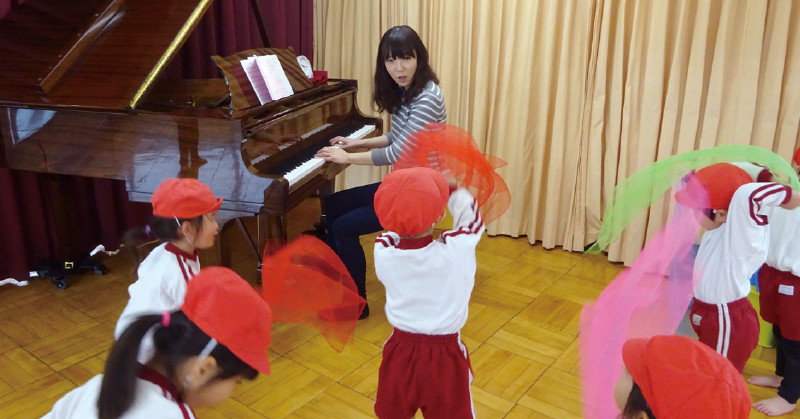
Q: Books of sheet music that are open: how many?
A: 1